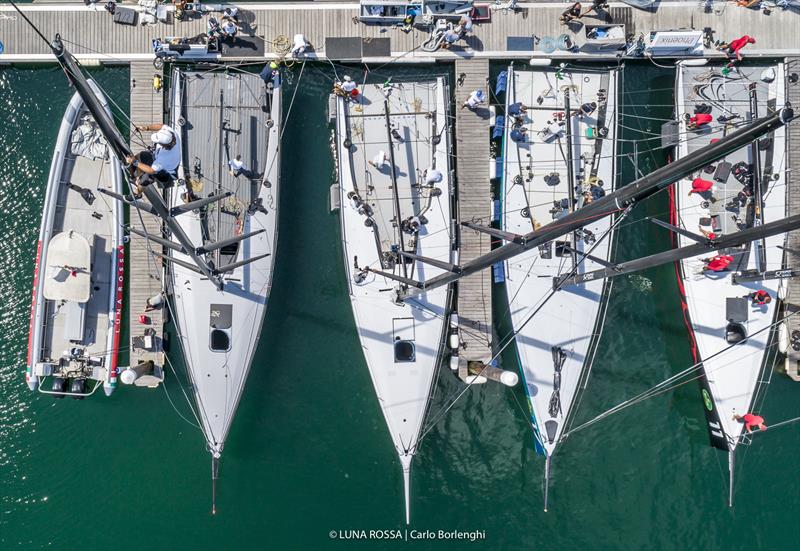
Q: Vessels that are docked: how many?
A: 5